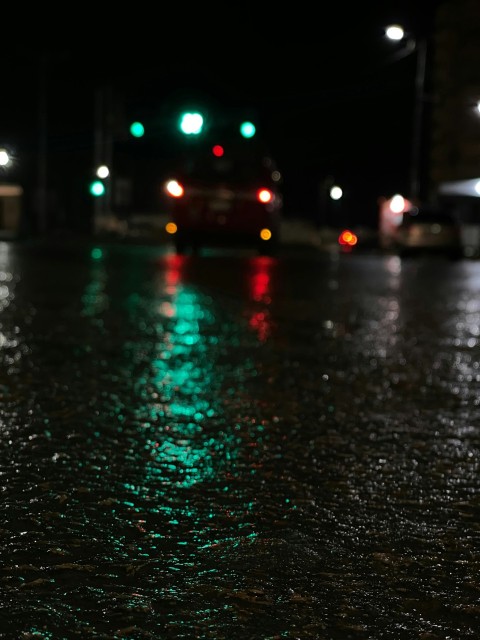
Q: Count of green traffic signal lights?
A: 4